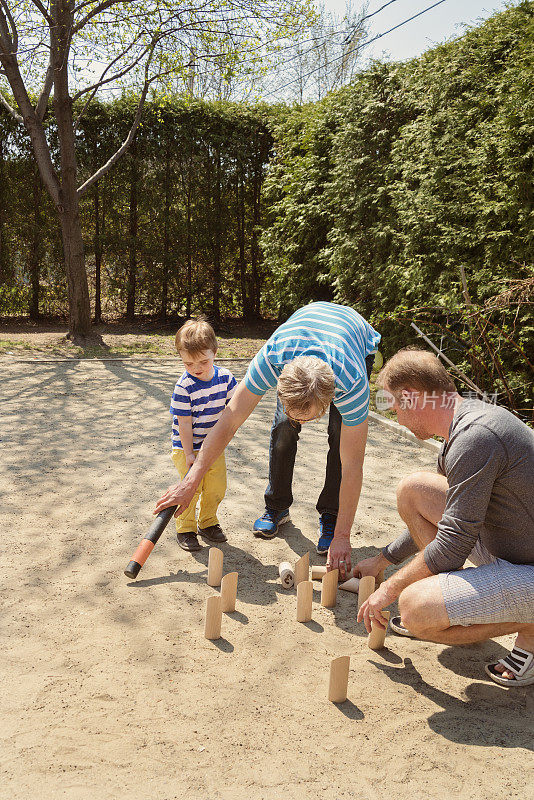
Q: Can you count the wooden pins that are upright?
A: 9